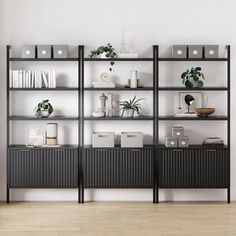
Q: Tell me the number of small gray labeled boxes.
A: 9